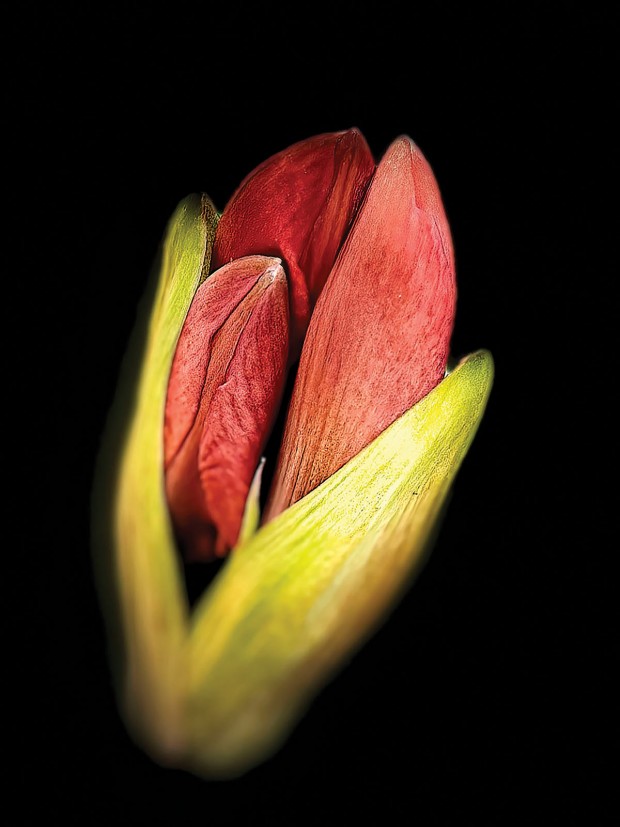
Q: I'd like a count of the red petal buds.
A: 3